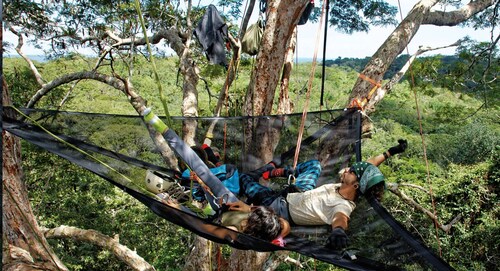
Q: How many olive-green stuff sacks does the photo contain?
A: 1